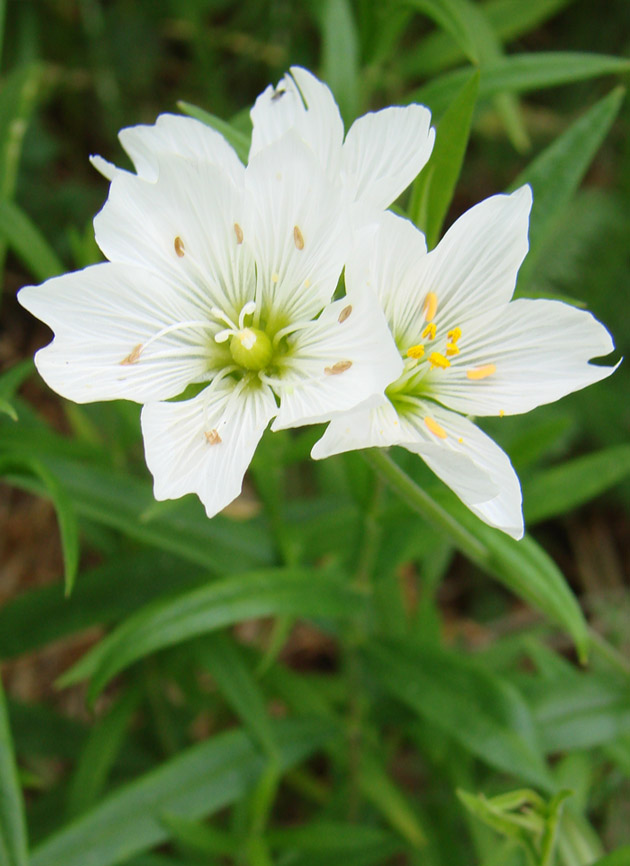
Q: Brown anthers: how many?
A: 7